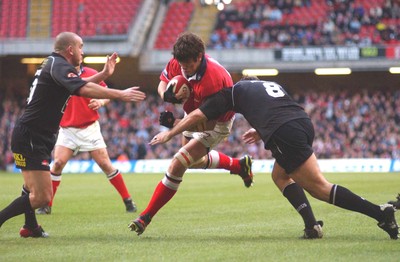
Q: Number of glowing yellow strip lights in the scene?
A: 5